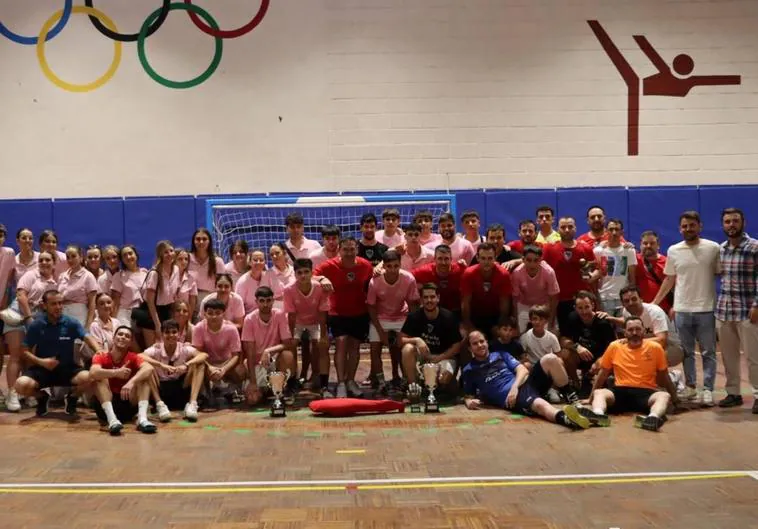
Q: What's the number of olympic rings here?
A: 5